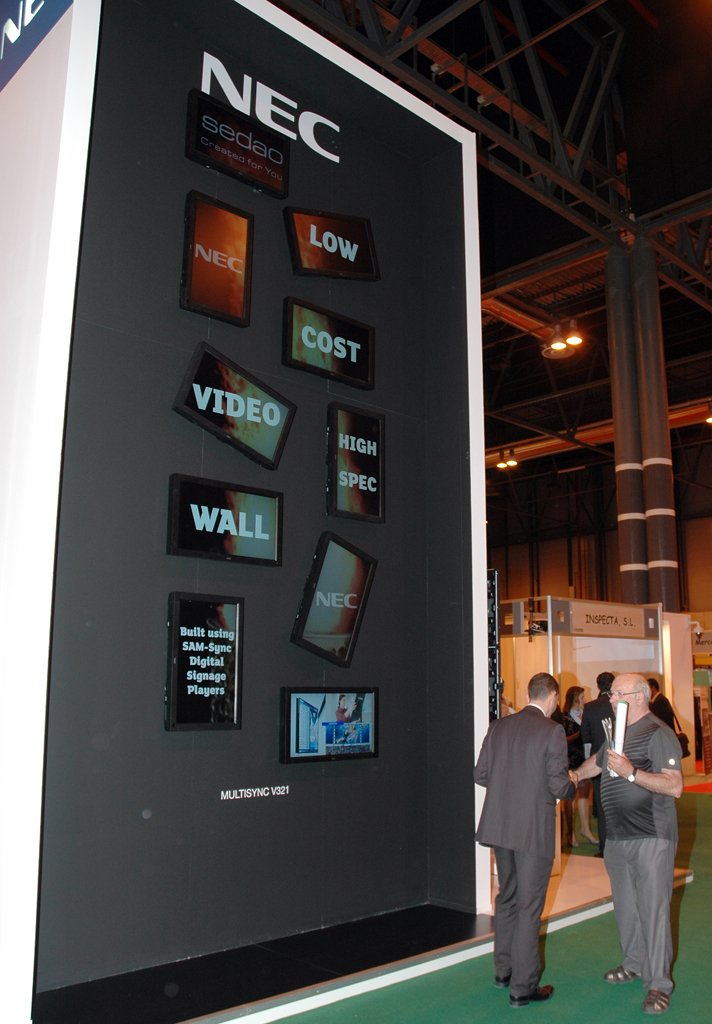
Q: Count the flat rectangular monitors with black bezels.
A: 10